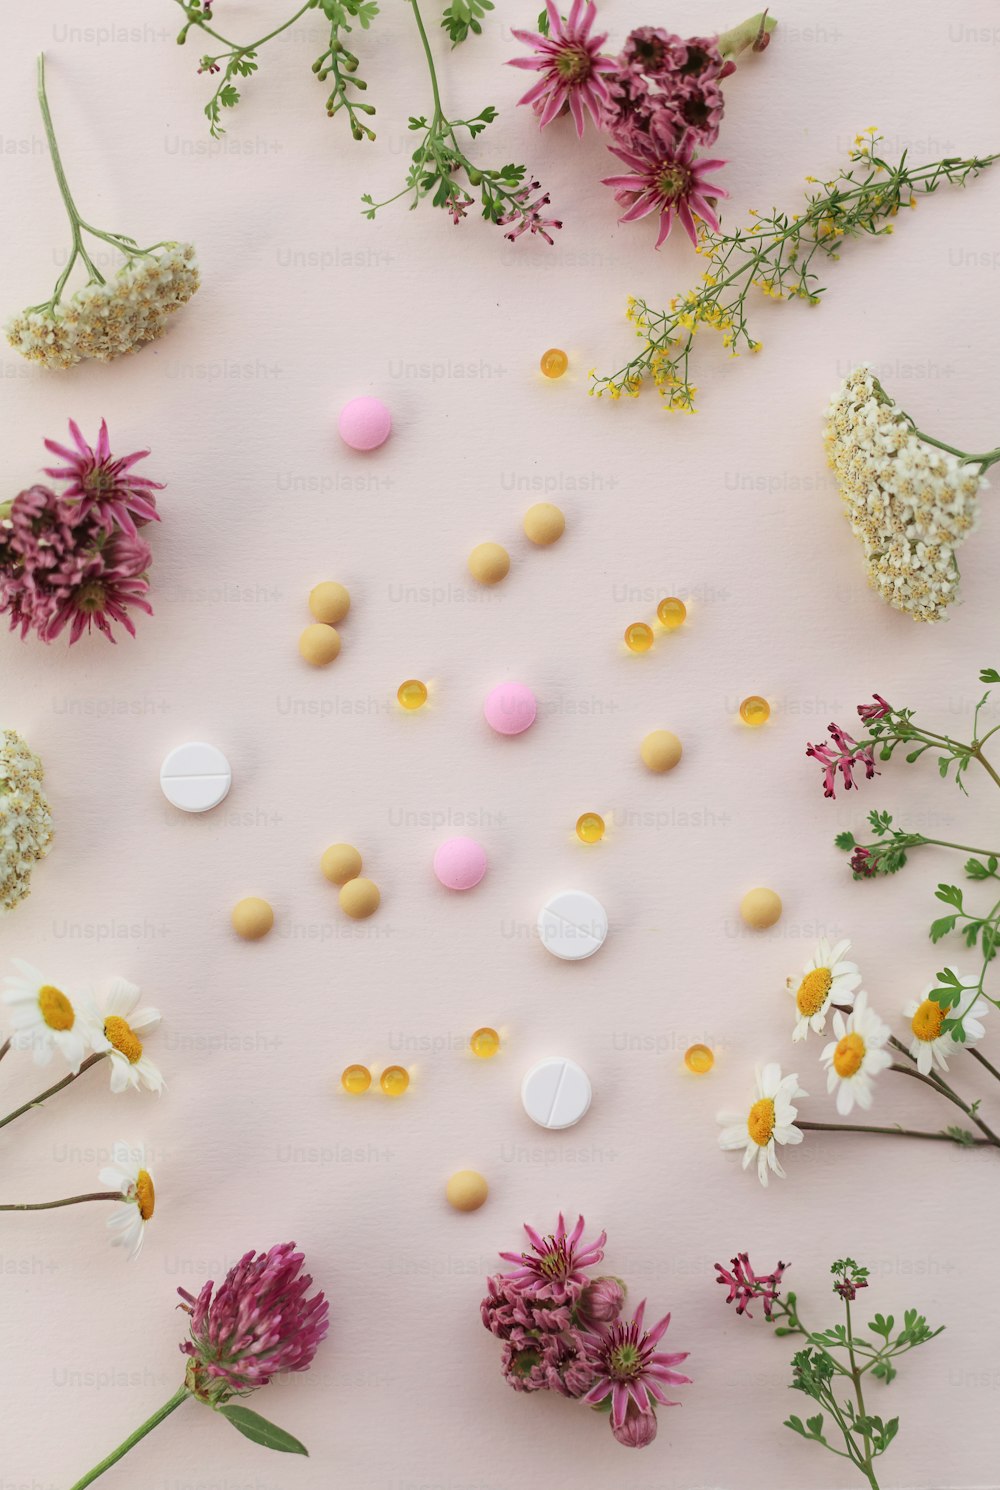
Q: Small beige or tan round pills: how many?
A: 10